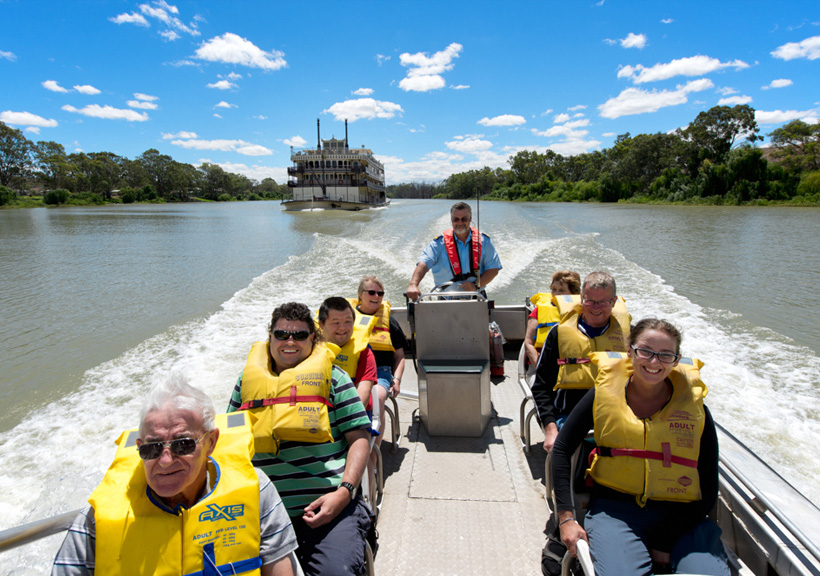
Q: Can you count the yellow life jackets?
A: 7